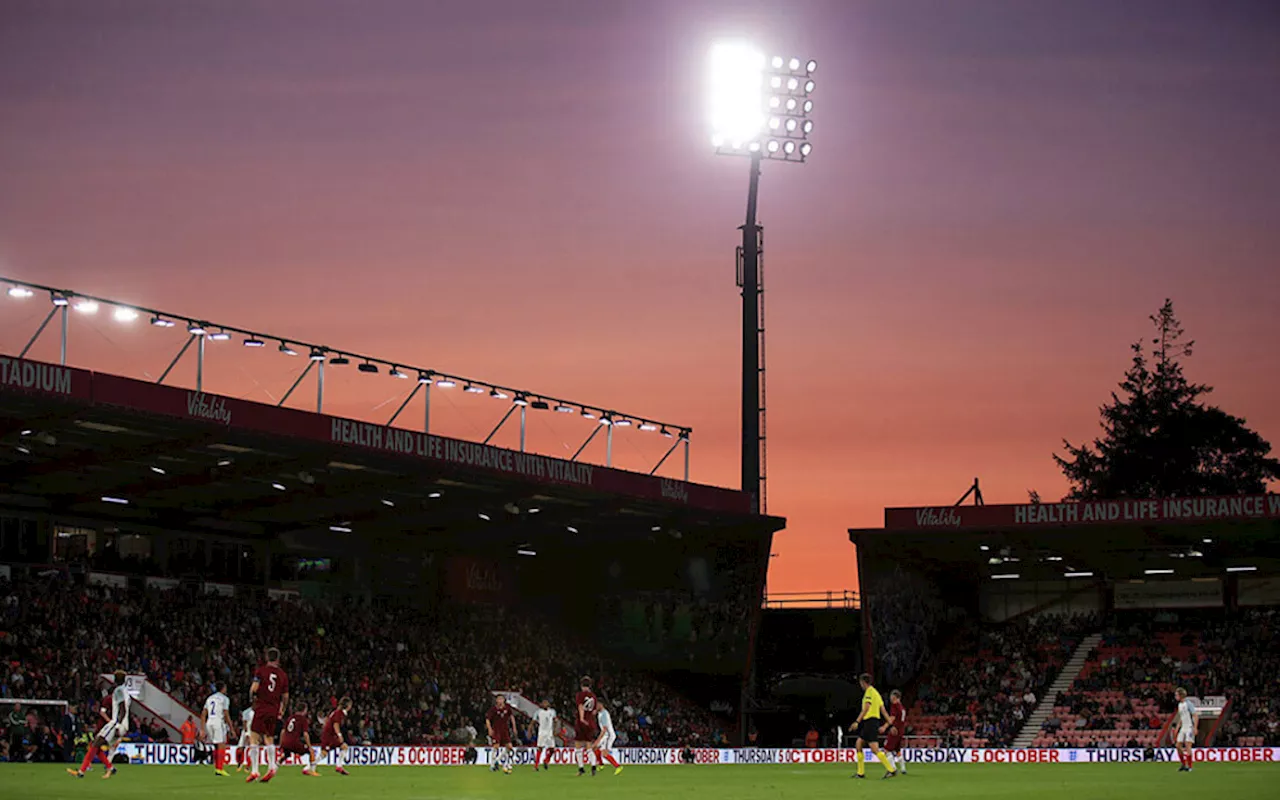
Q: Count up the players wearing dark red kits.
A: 7